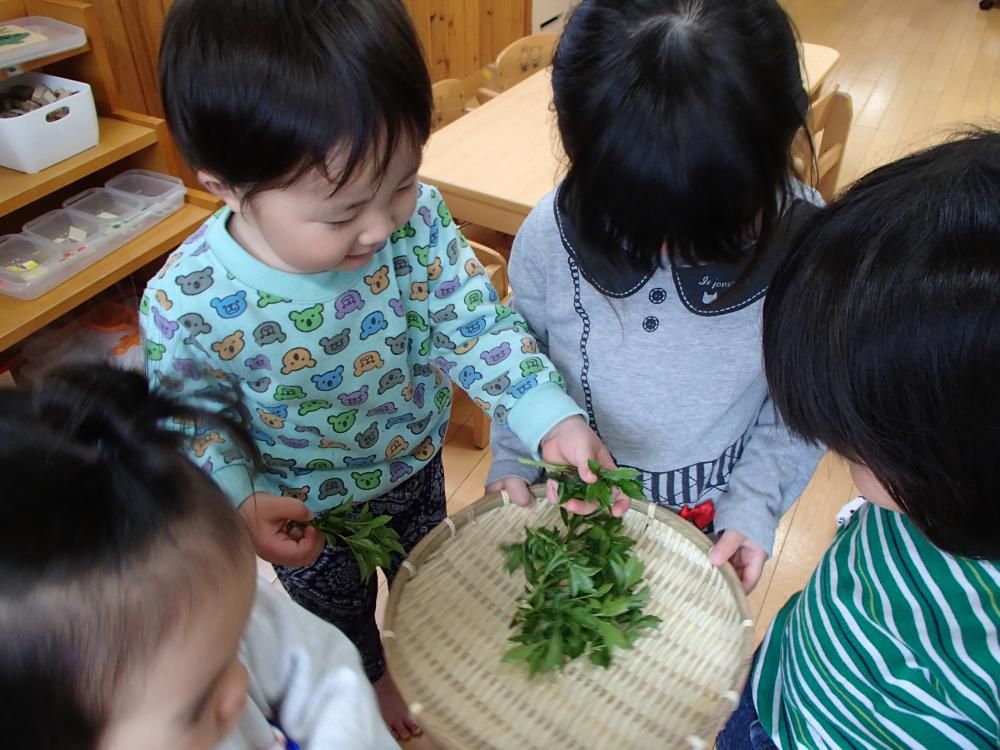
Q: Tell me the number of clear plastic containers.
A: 4